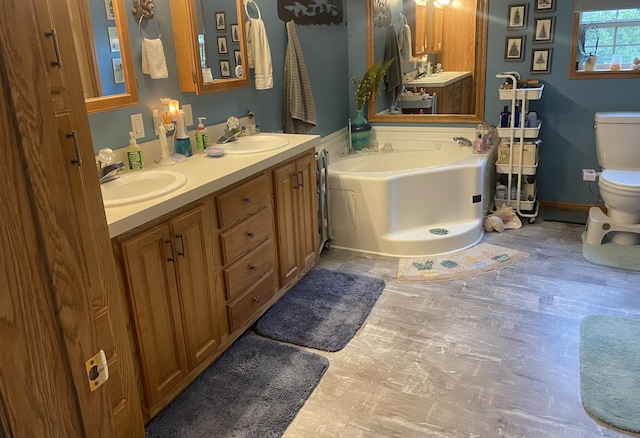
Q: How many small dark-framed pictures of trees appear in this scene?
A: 5